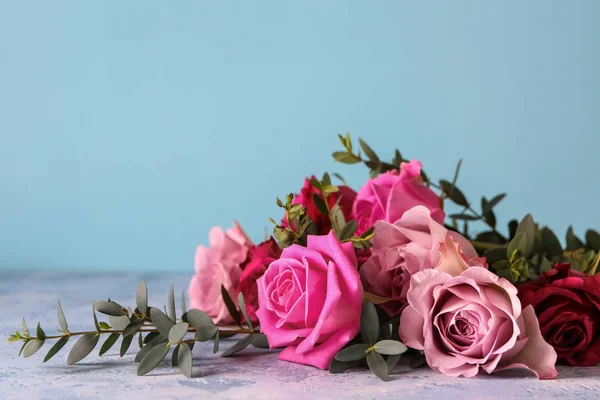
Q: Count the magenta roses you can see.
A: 2